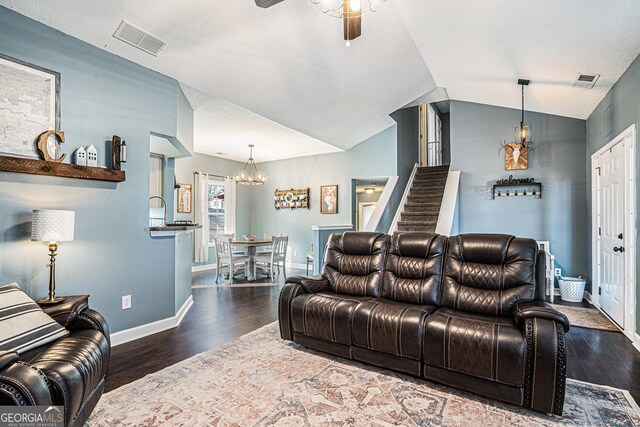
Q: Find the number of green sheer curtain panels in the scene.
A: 0